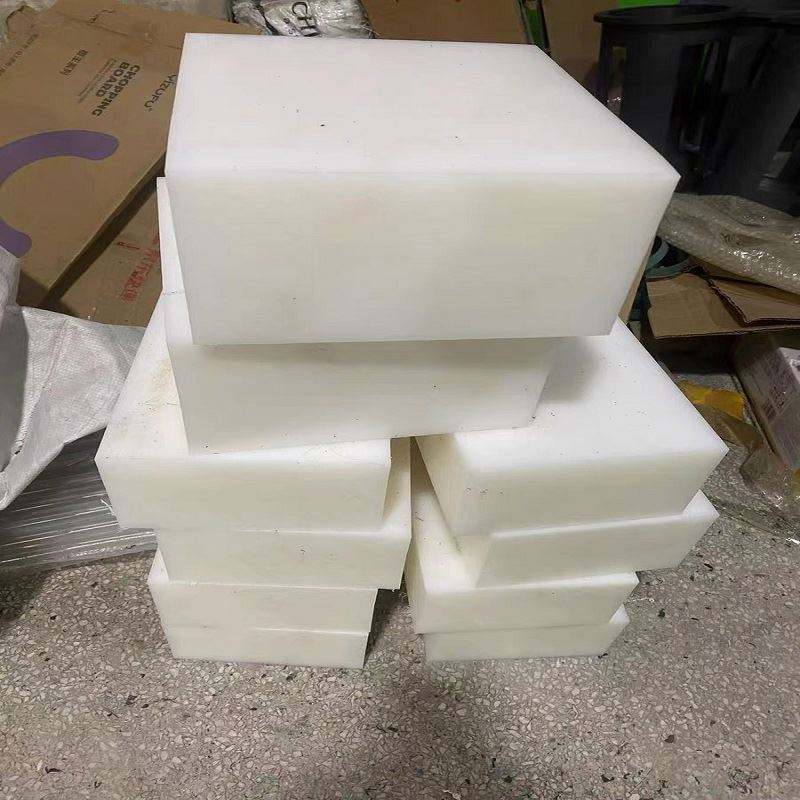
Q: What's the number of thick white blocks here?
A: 10